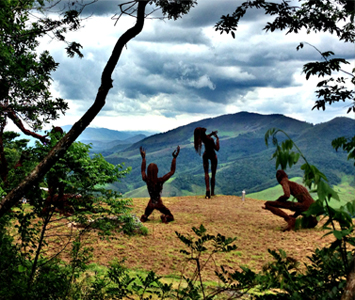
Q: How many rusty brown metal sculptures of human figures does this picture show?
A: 3